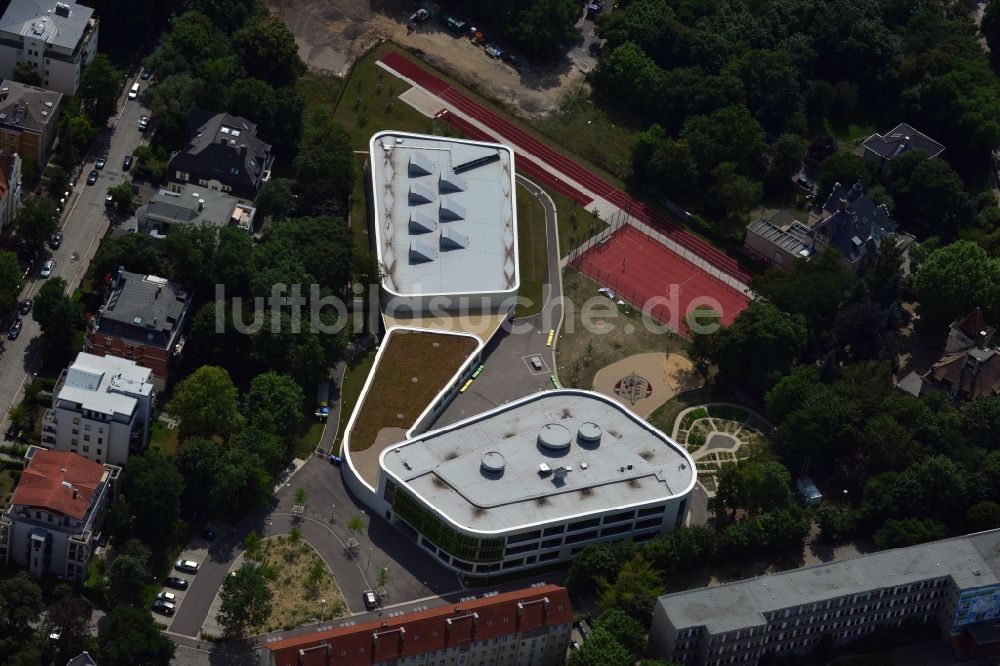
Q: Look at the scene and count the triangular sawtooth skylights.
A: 7